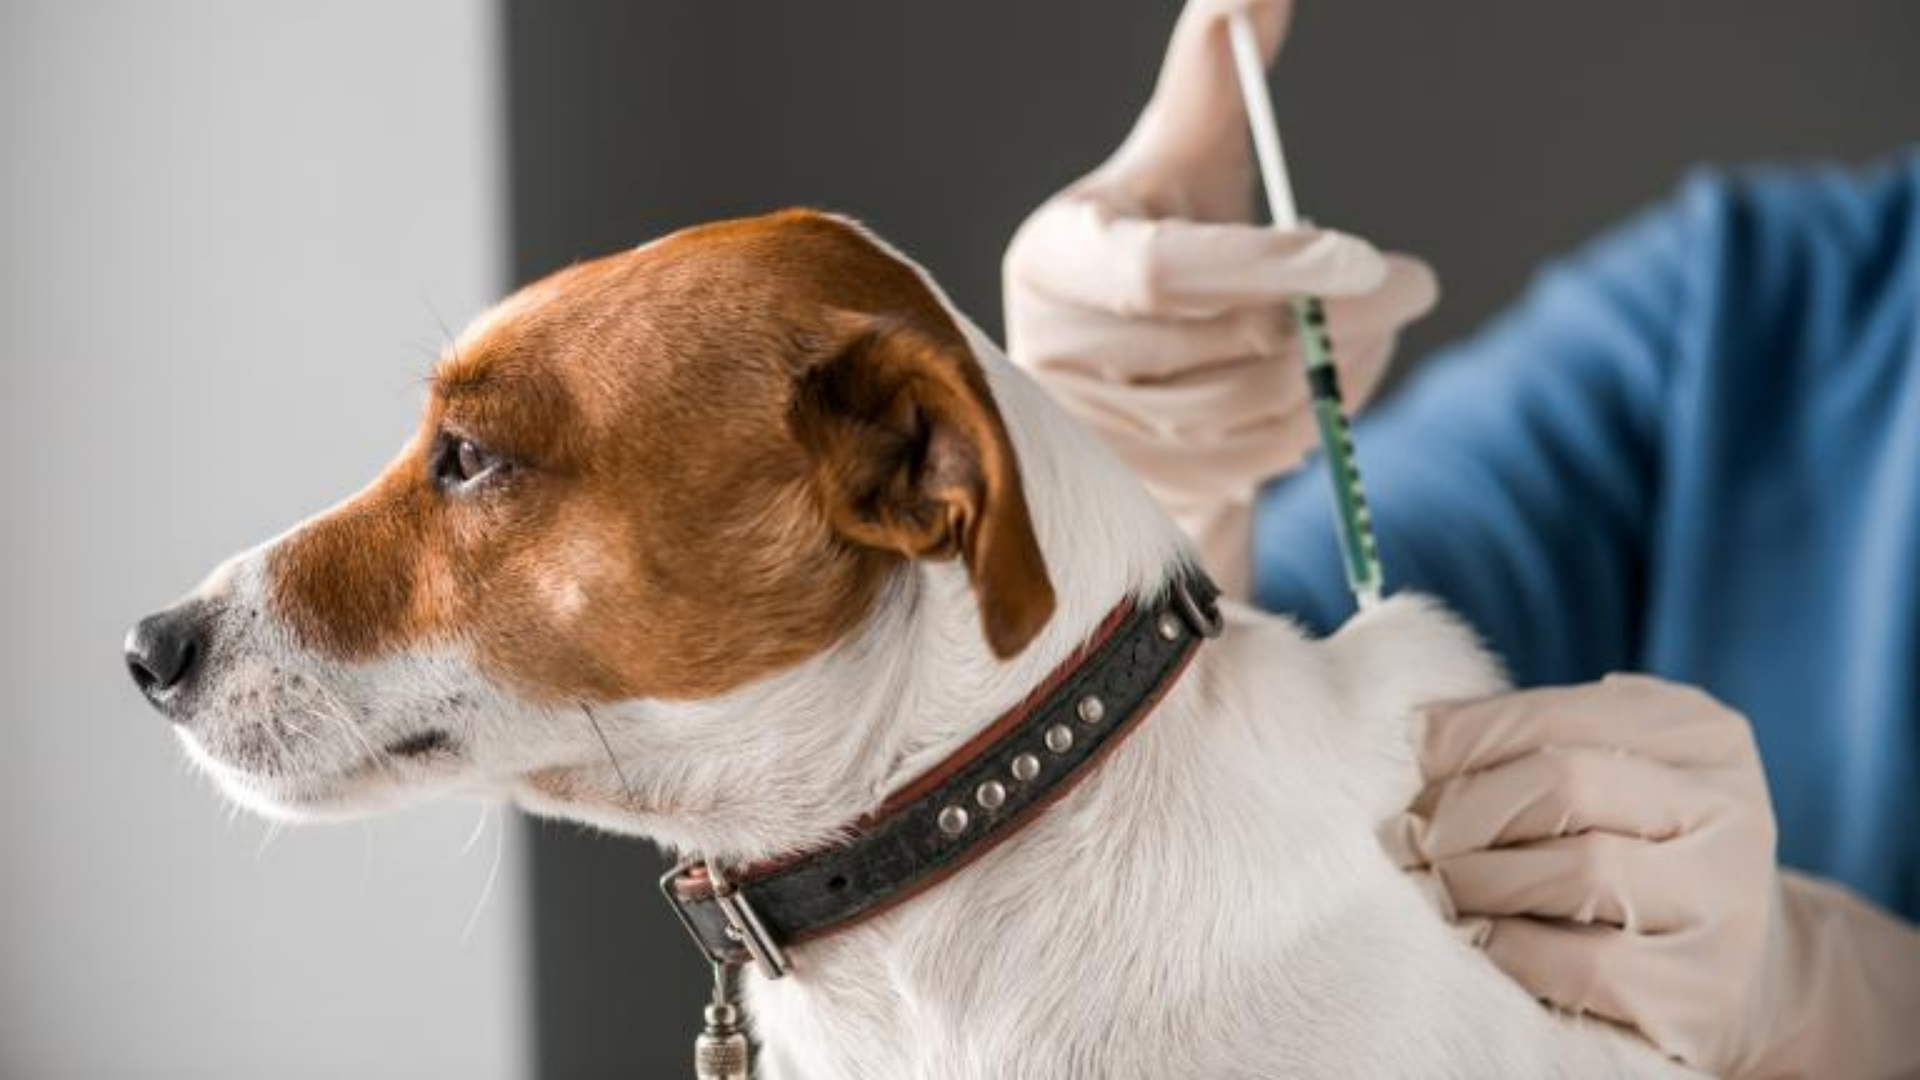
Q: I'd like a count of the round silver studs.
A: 6